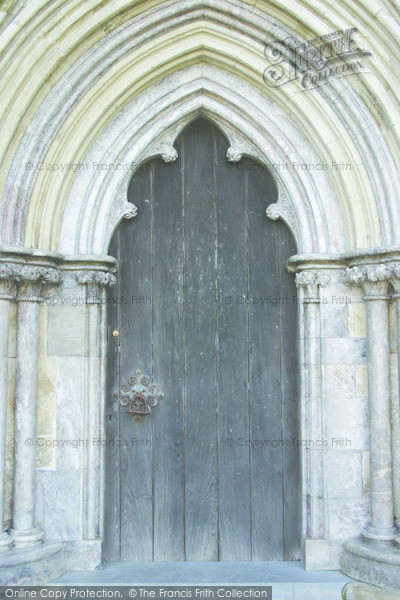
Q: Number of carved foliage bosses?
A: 4